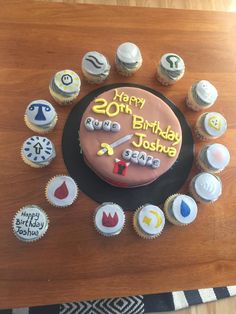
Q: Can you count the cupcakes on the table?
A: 15